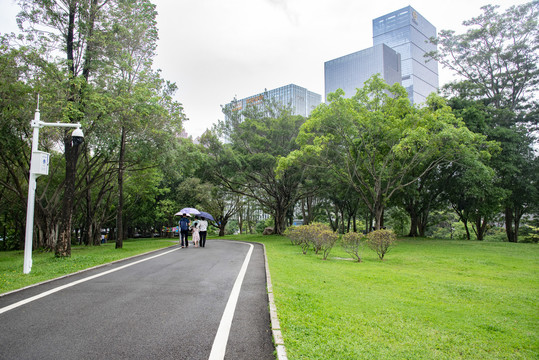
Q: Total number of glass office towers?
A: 3